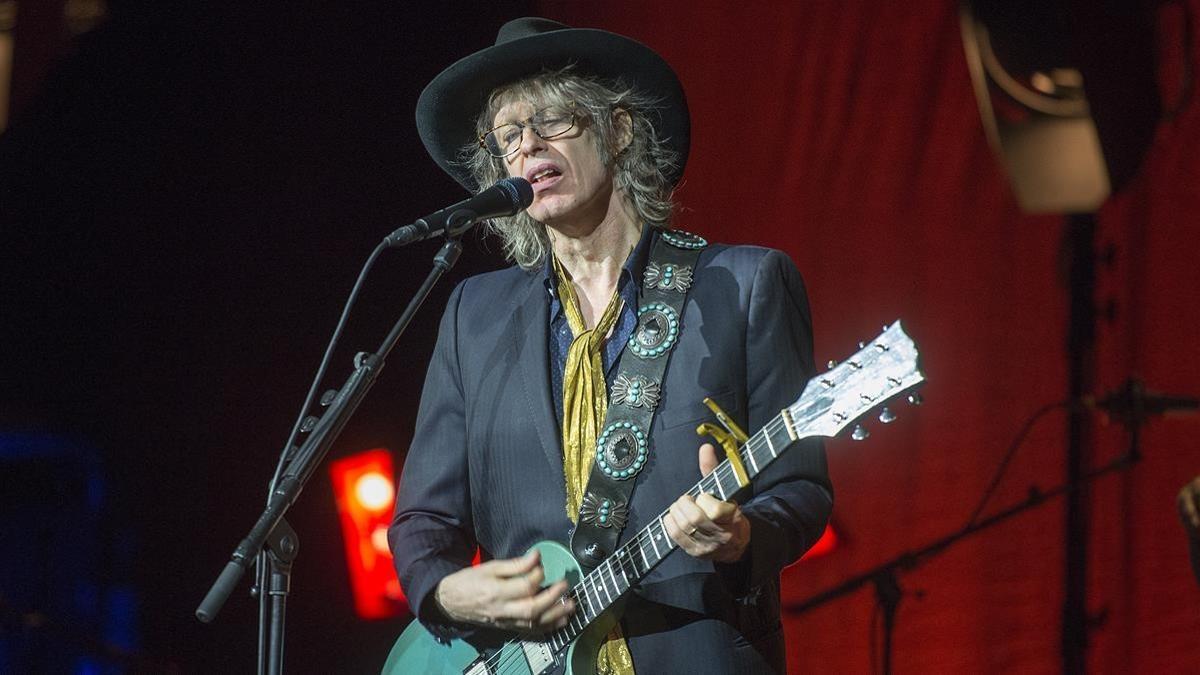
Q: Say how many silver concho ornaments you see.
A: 6